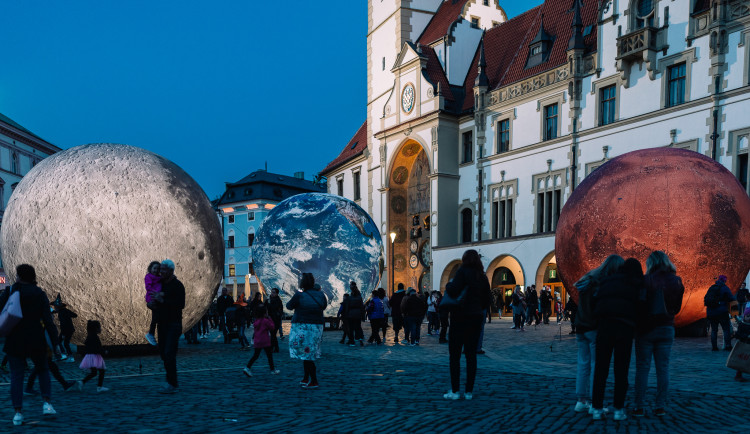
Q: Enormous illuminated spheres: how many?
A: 3